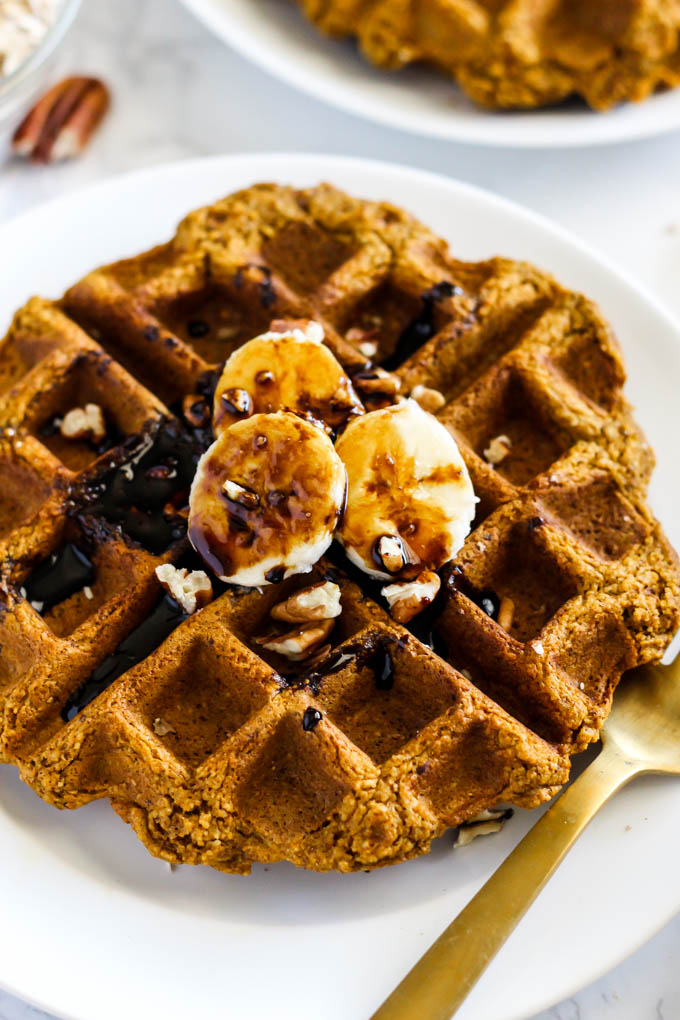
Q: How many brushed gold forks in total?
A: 1